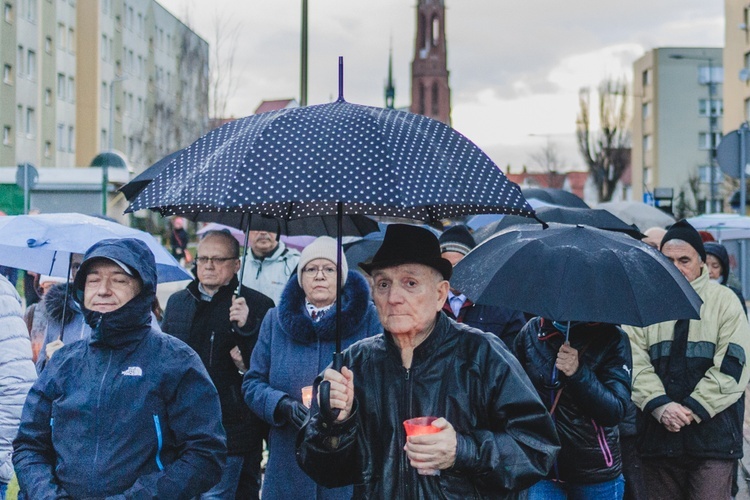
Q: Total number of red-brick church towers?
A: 1